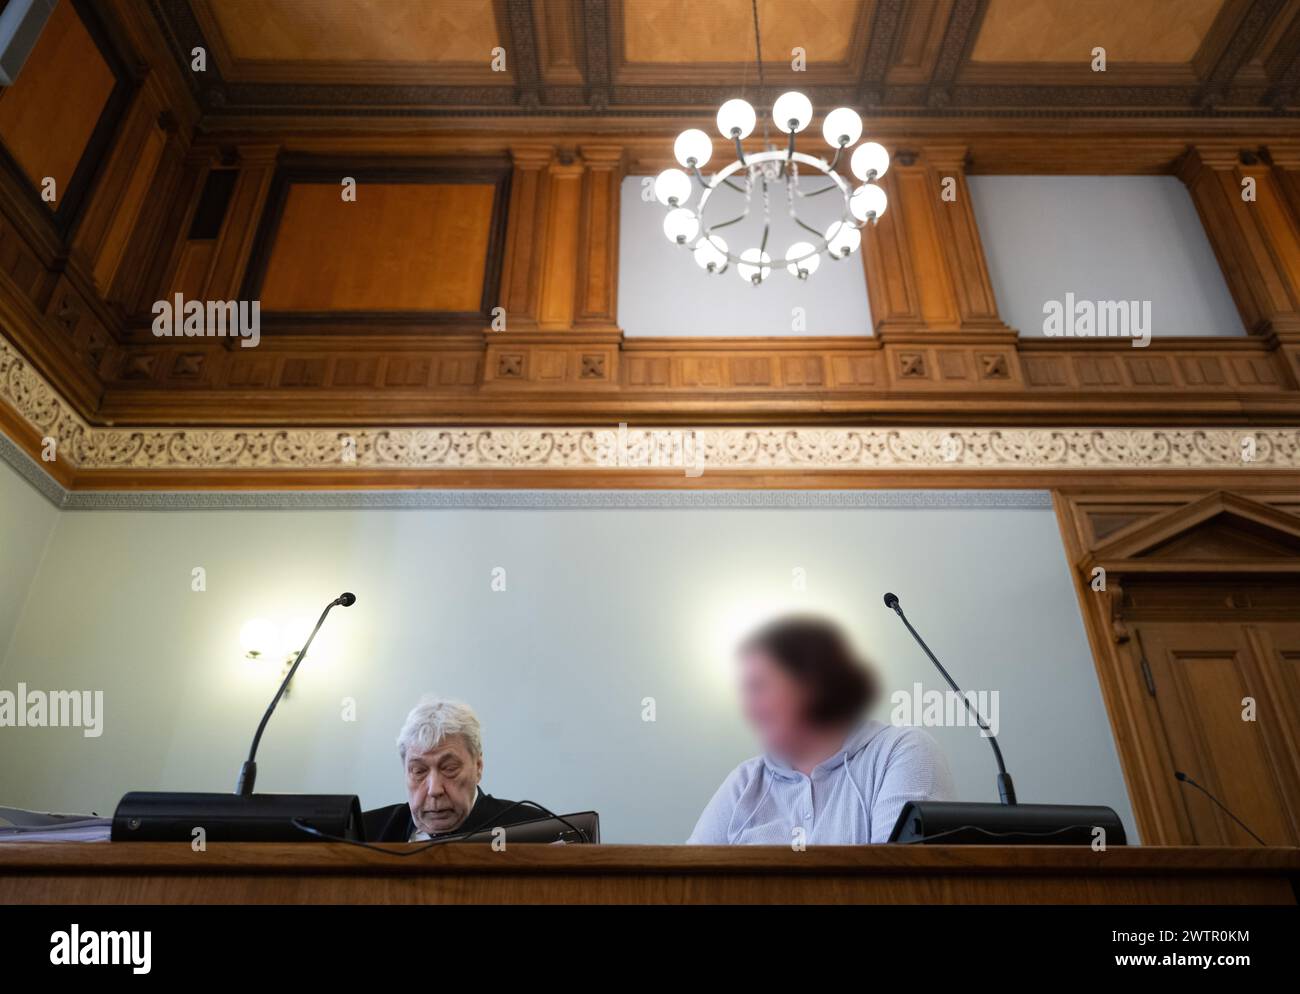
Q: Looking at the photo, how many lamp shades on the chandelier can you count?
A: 12